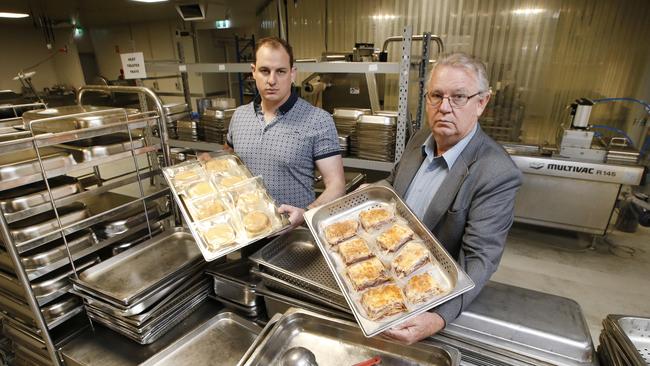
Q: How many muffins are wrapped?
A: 8